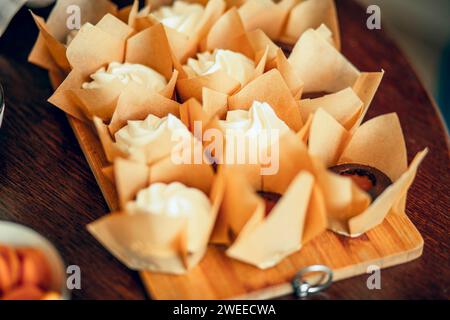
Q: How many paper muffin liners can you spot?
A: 11